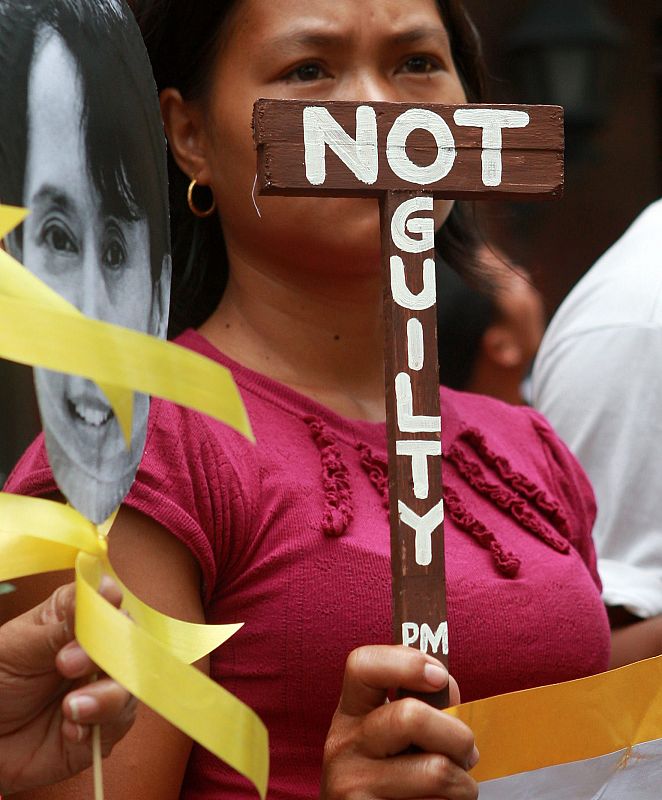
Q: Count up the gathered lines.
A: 5